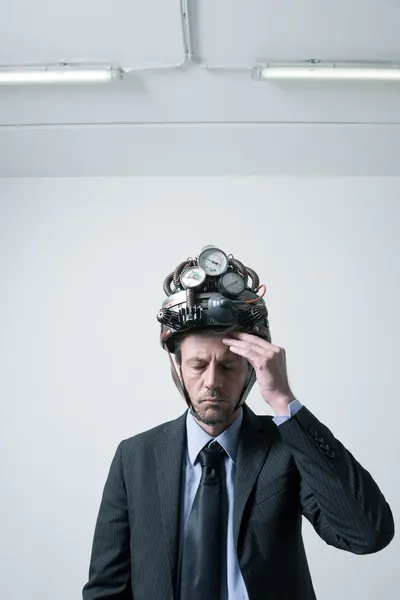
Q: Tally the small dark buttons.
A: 4